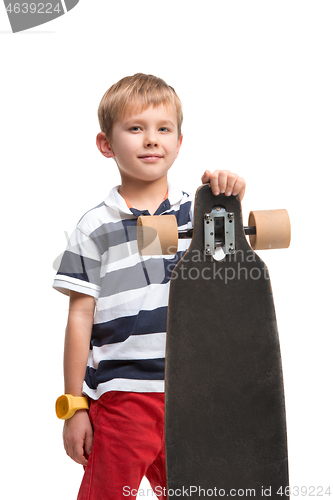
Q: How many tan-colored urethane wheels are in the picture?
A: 2